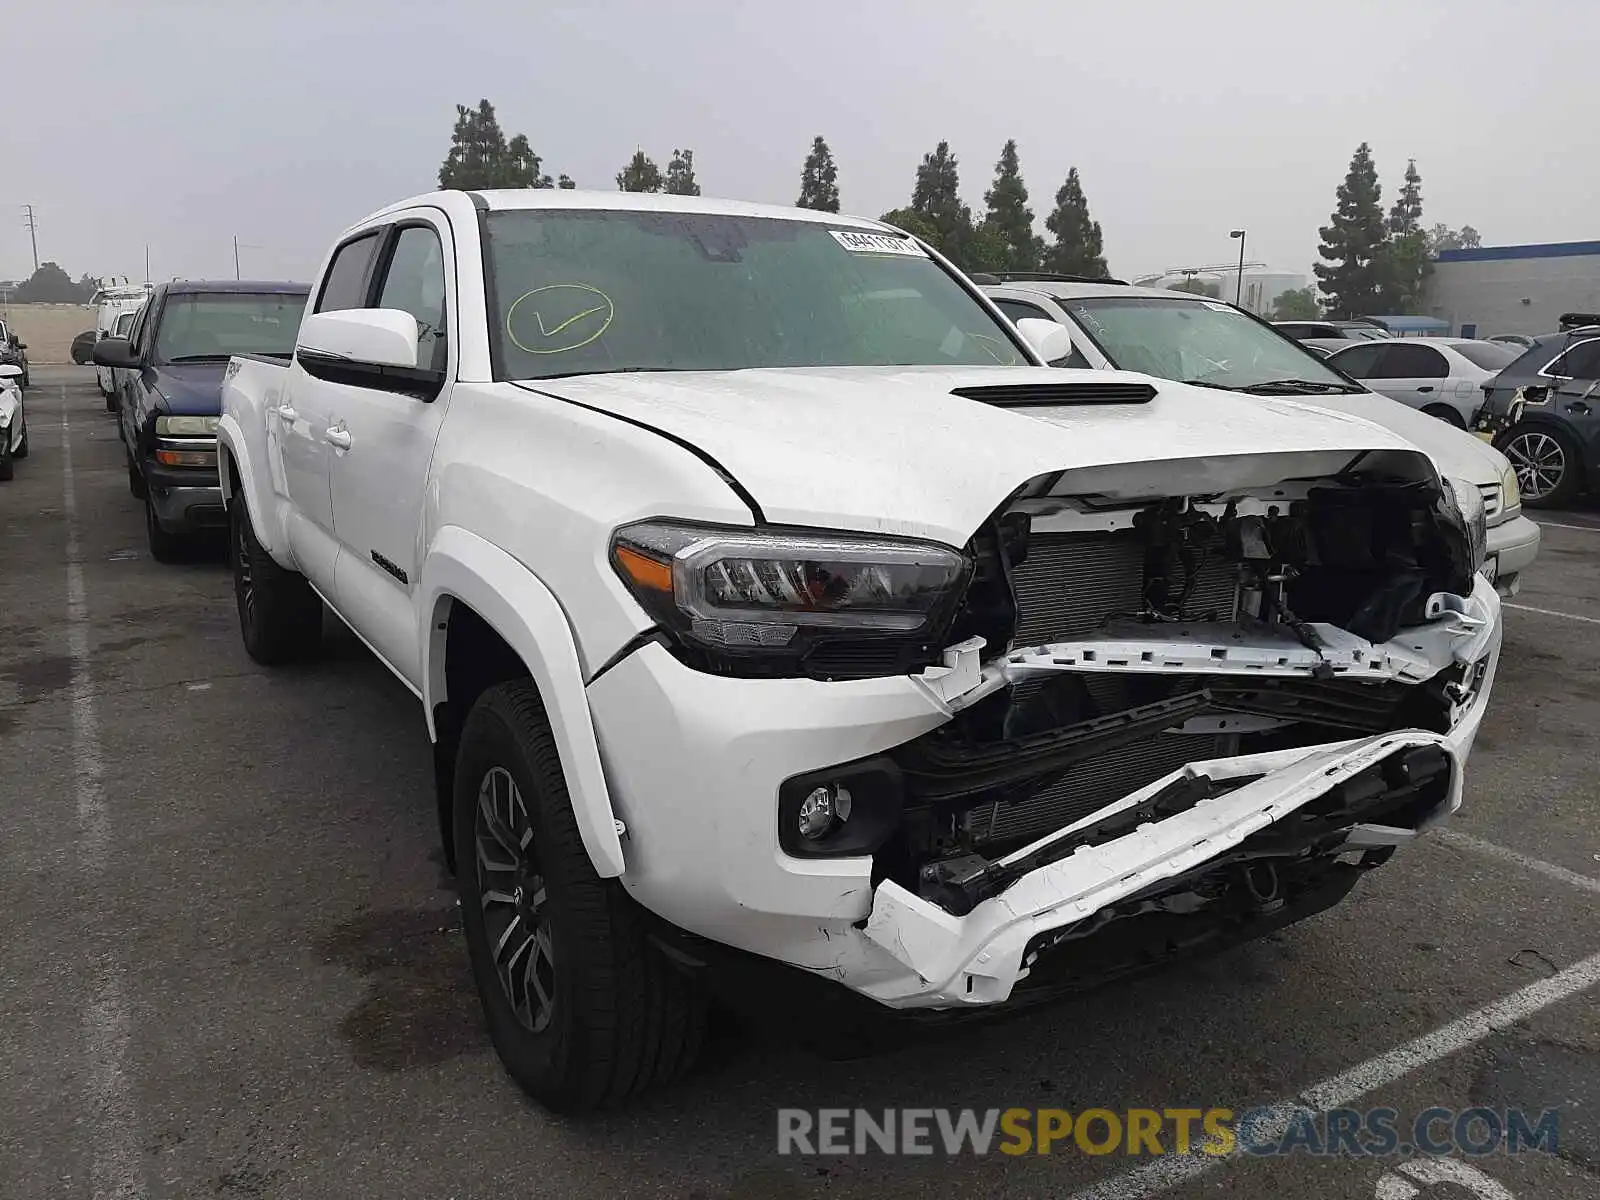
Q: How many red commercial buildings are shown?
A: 0